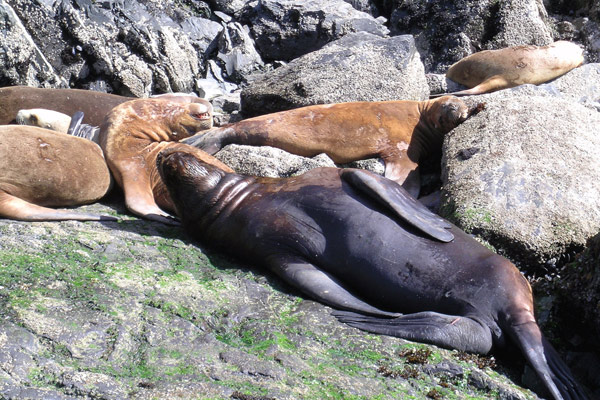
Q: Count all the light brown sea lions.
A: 4